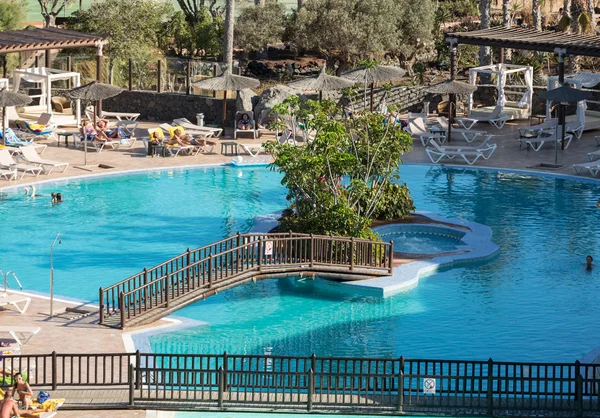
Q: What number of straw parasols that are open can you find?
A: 7